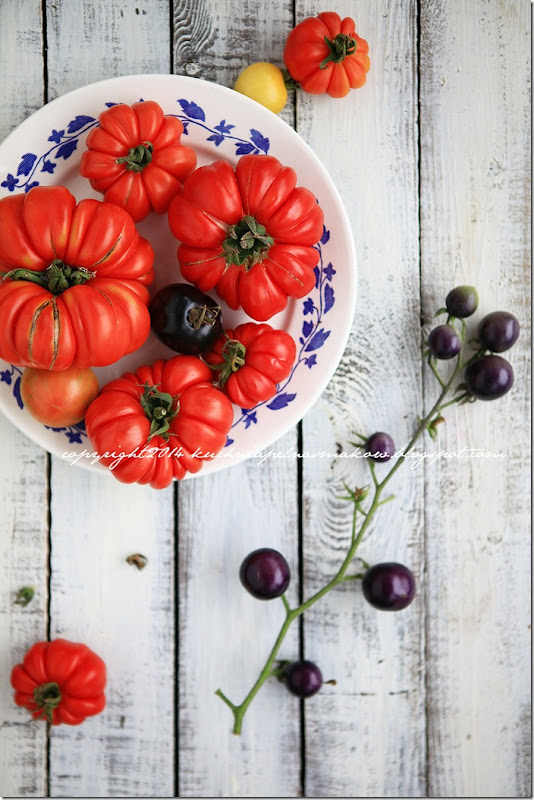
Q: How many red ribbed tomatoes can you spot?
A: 7